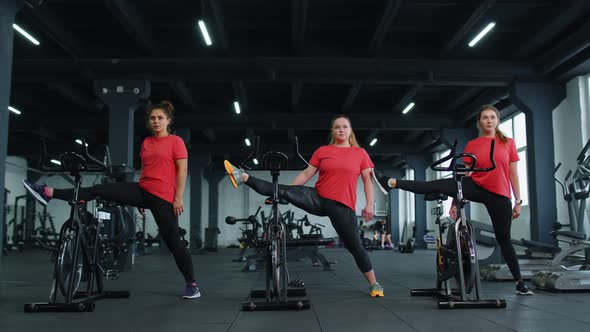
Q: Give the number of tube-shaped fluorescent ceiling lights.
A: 11